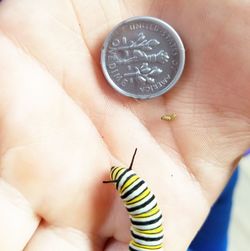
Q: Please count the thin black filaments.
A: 2